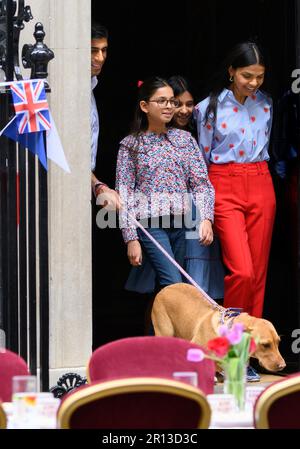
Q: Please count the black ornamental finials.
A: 1